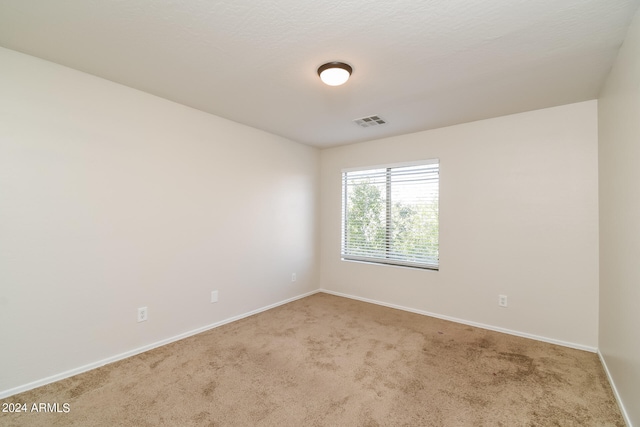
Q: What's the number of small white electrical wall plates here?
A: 4